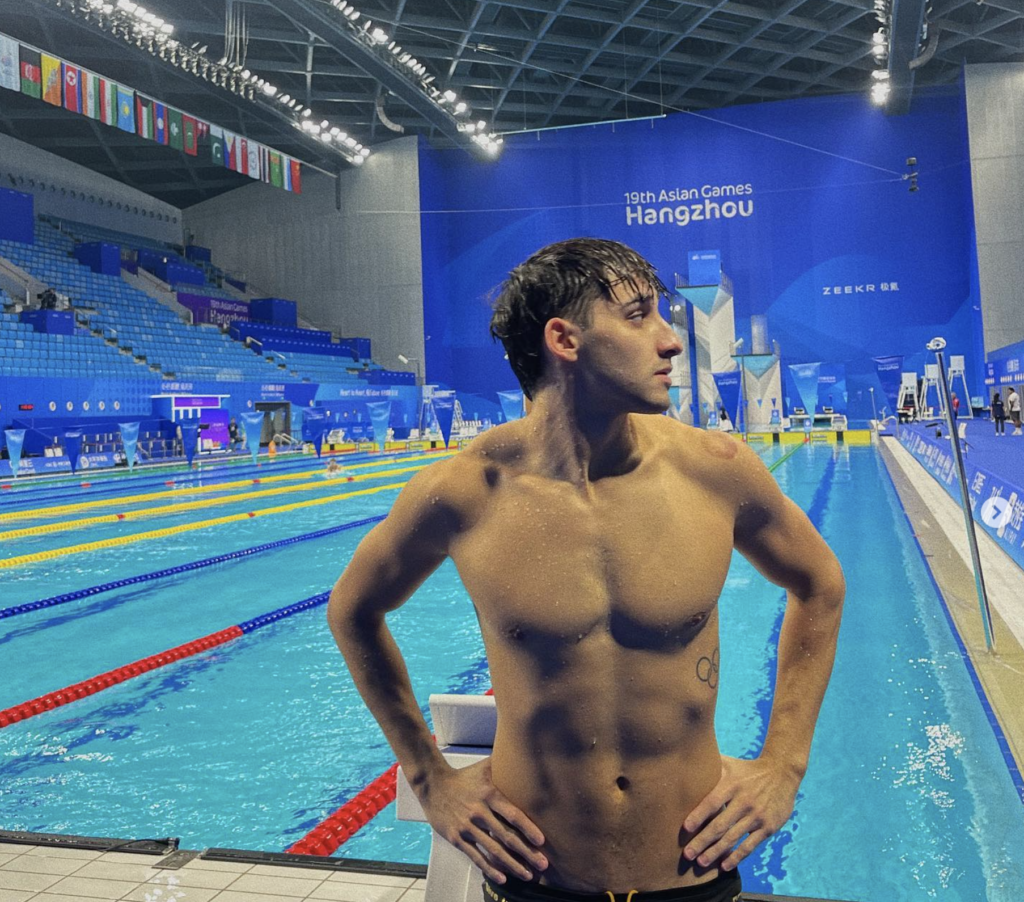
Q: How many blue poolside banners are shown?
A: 12